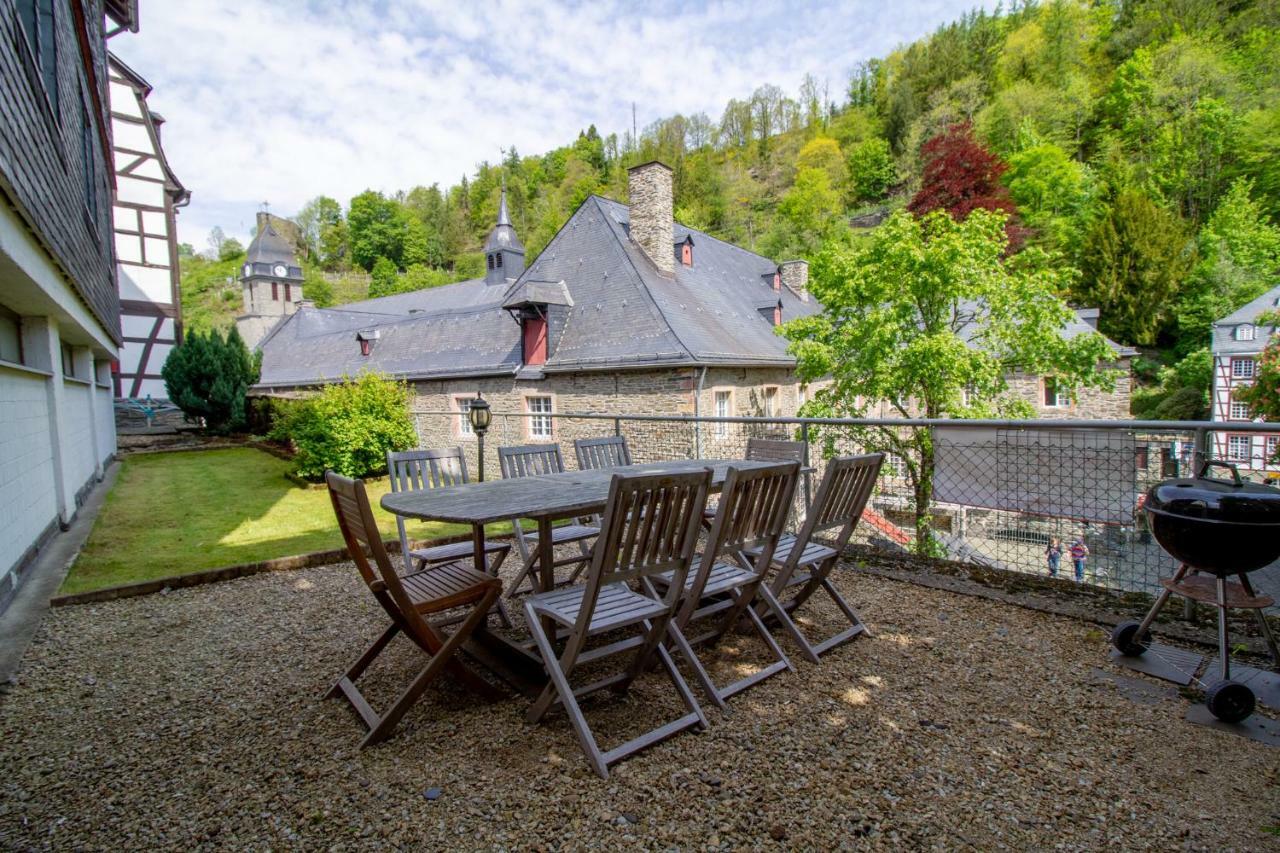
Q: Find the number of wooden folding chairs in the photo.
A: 8